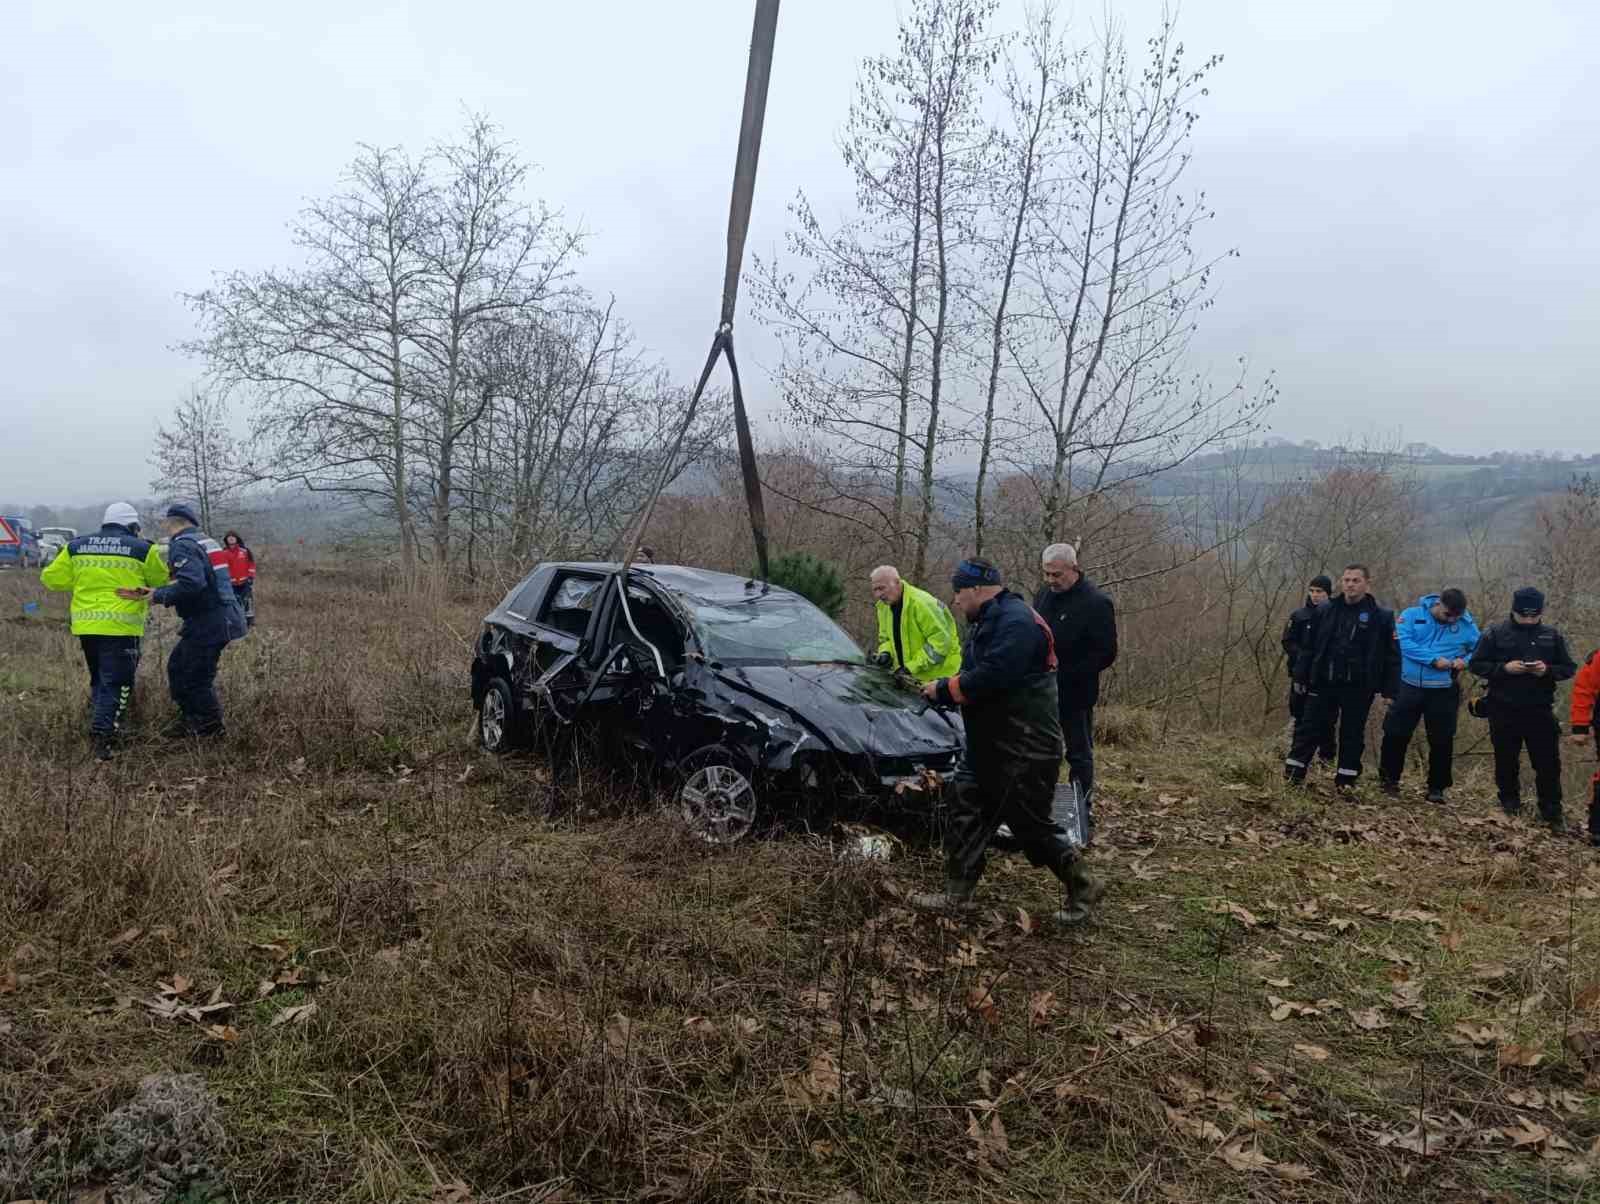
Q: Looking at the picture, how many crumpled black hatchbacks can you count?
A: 1